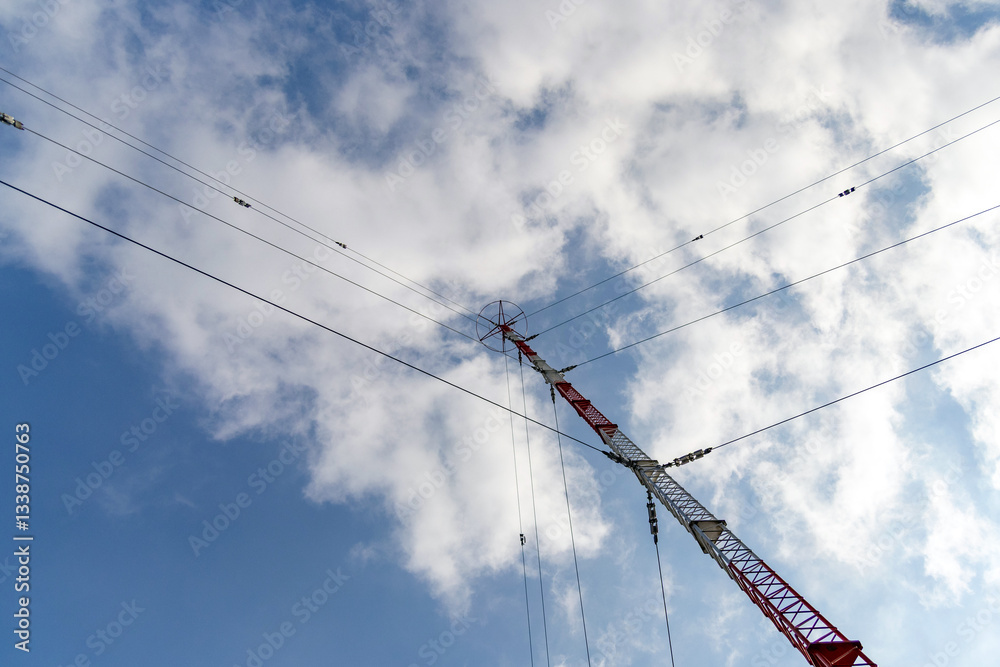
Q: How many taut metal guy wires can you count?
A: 12